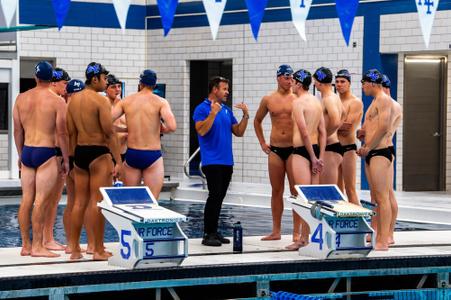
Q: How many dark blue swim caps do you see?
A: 4